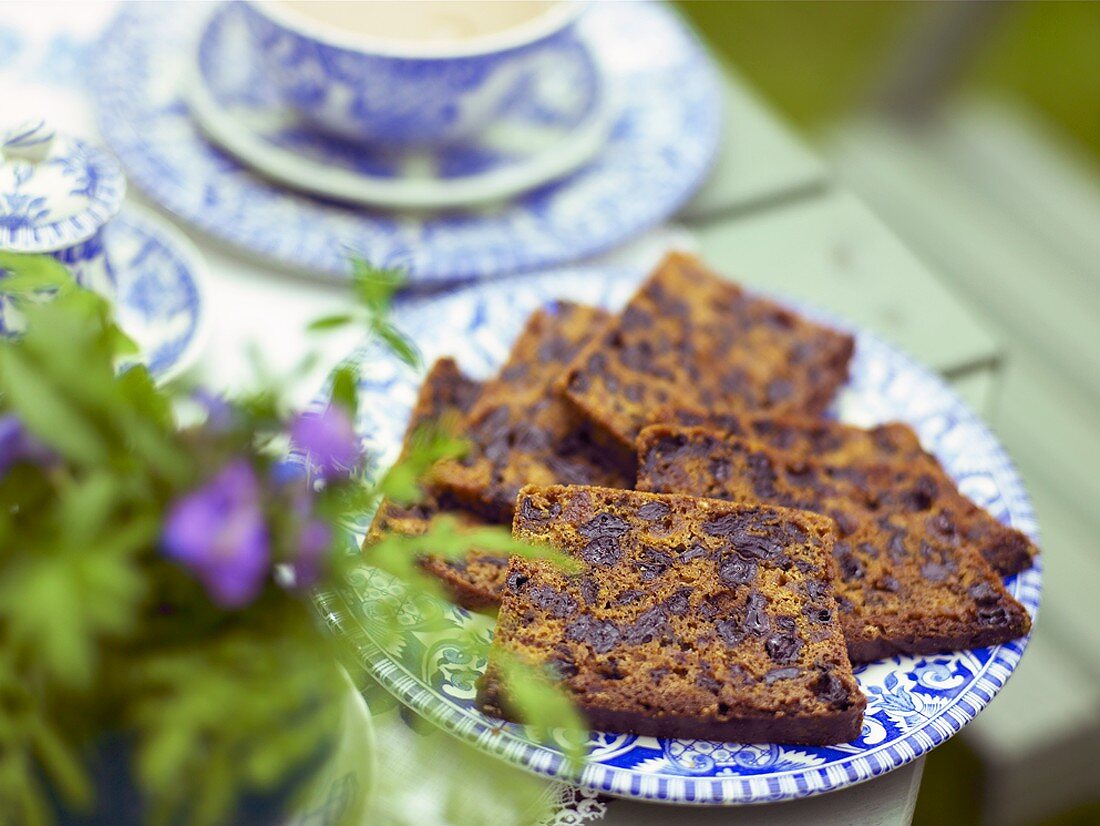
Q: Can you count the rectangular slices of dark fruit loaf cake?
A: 6